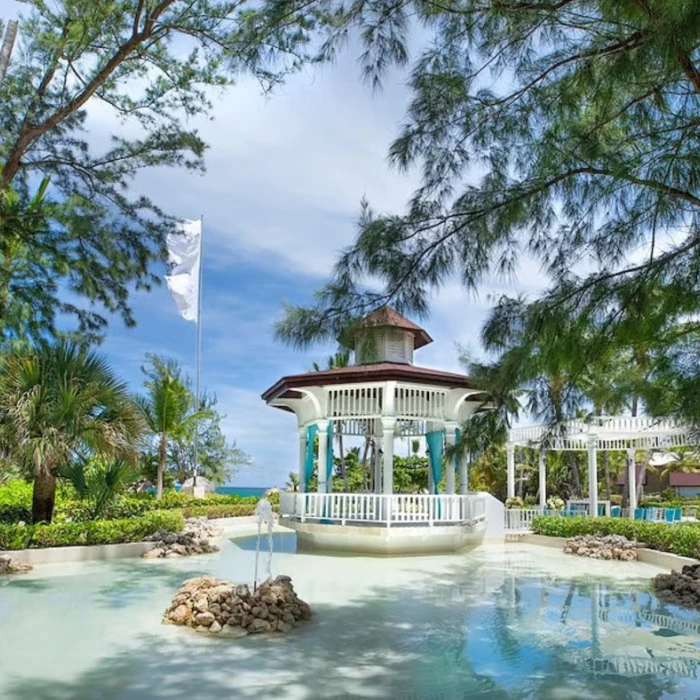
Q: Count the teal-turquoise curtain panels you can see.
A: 4